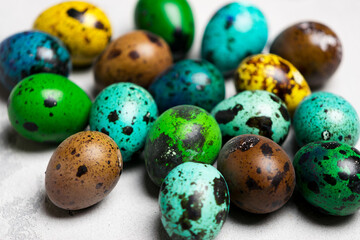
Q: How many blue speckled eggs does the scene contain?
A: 7